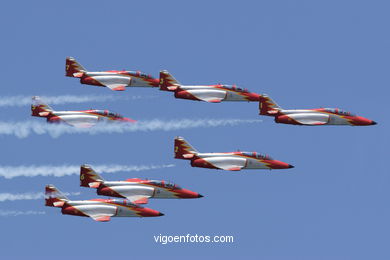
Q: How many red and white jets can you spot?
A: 7